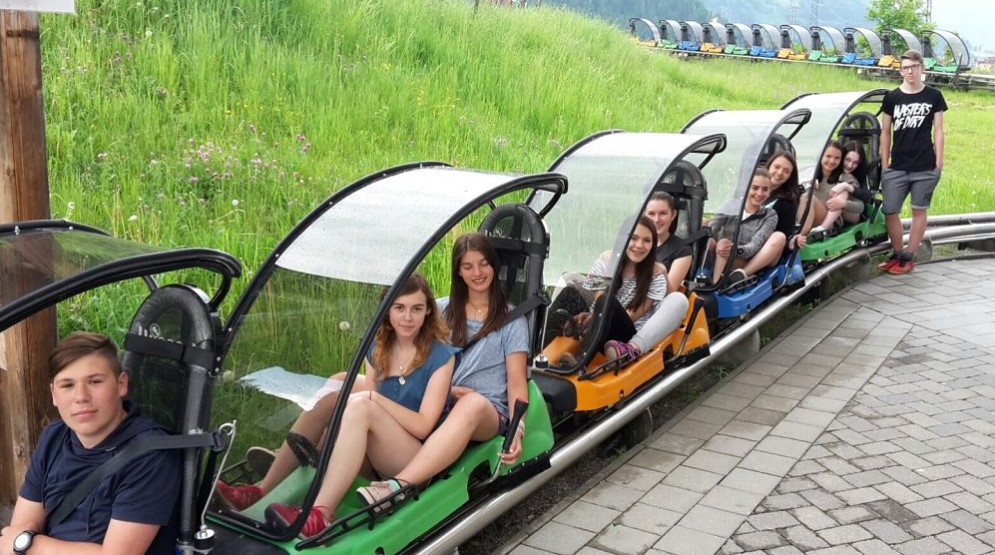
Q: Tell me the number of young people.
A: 10